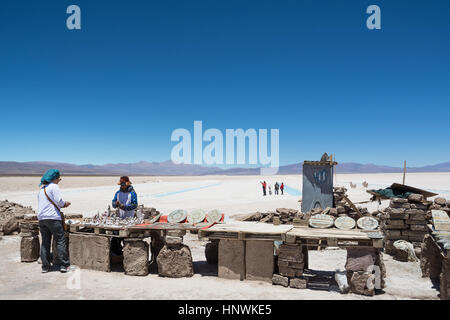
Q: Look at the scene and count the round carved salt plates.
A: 6